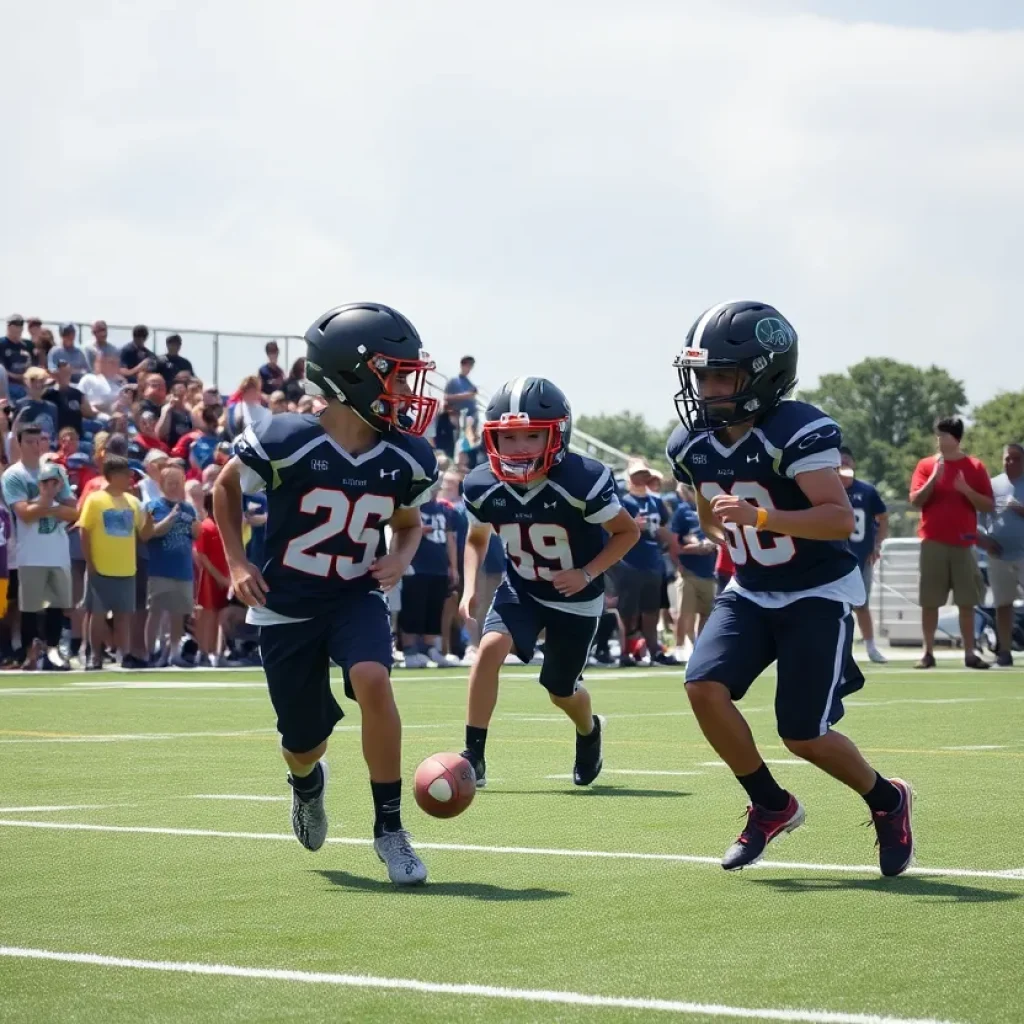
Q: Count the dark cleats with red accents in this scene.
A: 2